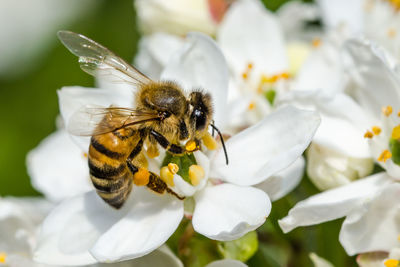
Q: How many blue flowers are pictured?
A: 0